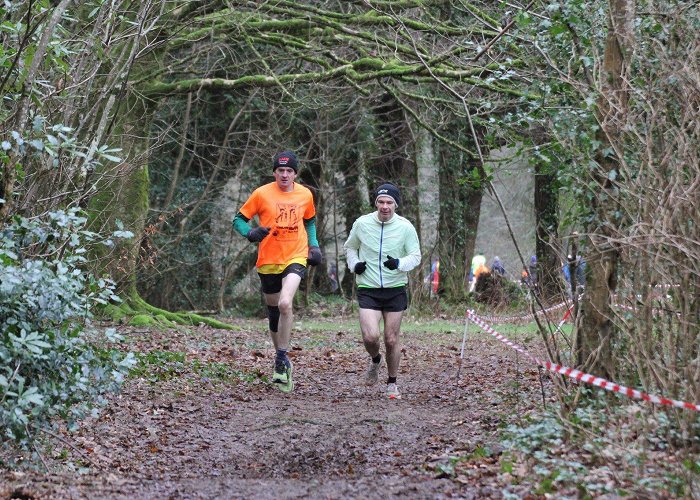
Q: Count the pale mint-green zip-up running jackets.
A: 1